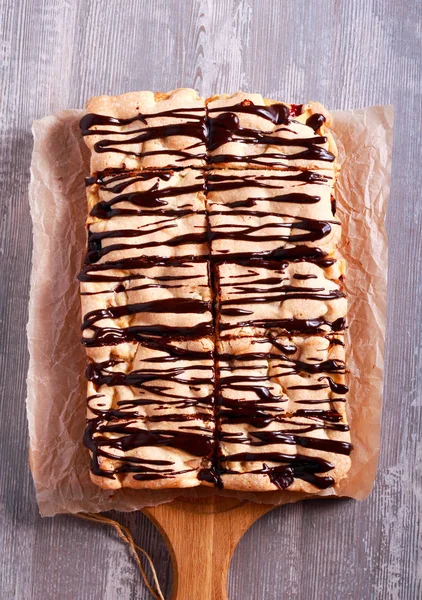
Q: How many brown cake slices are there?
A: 10